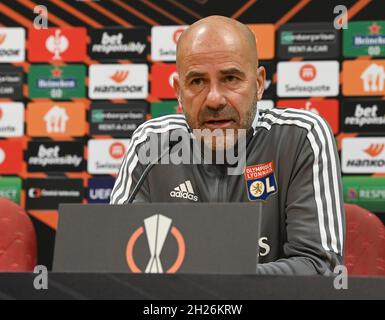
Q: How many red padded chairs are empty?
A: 2